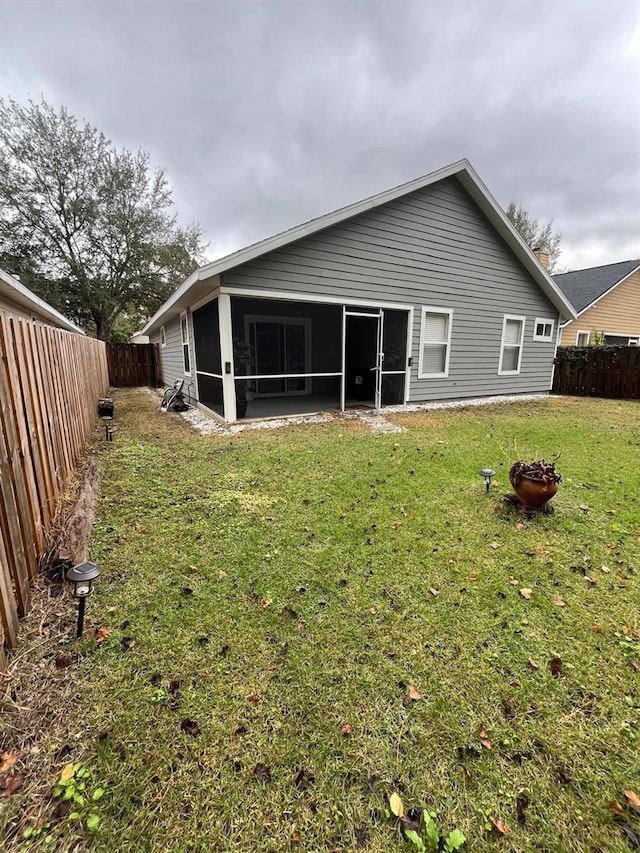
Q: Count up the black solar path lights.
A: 3